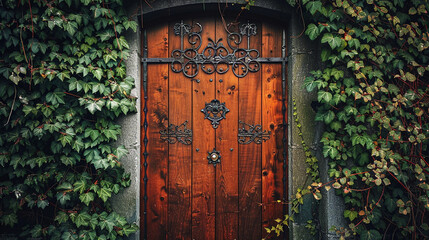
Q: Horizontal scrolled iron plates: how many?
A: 2